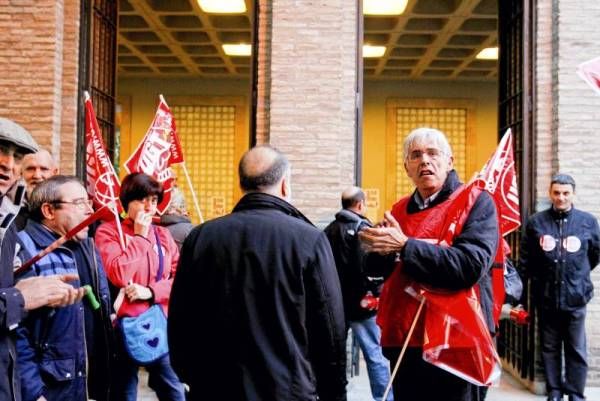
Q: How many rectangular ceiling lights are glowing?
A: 5